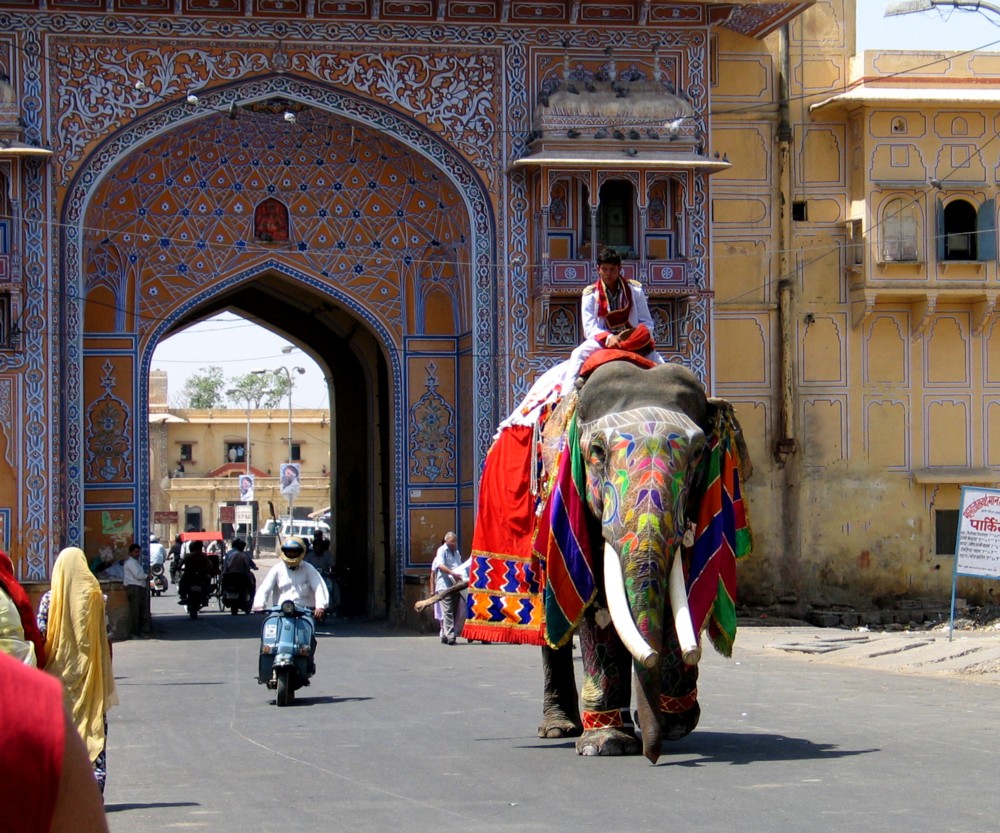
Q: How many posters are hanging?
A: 2